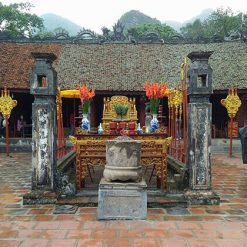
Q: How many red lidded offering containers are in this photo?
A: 3